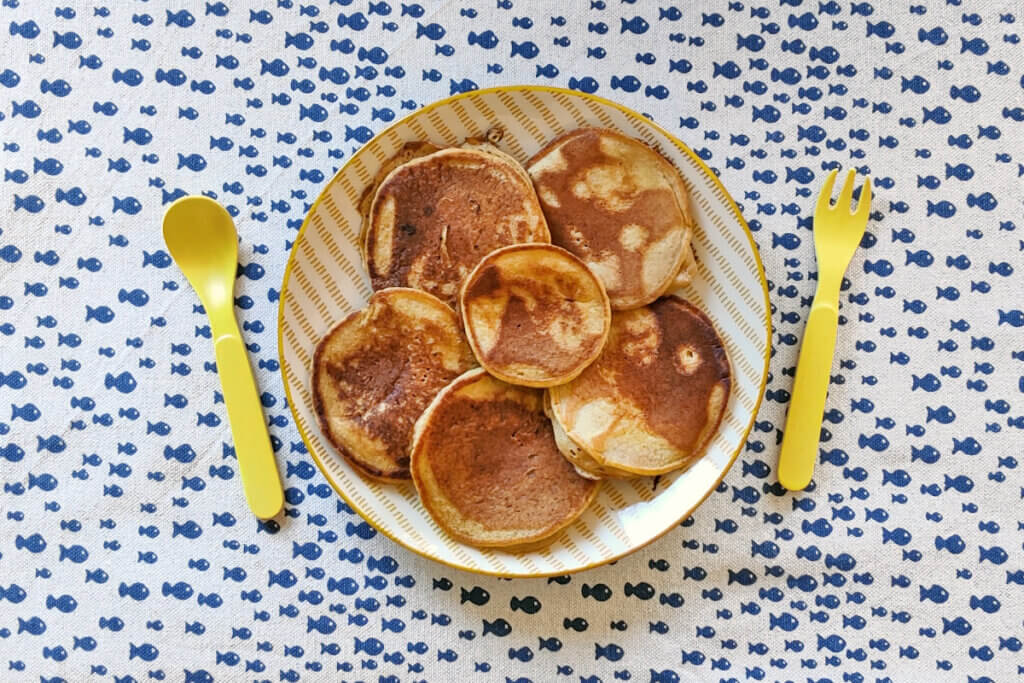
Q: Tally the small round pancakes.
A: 6